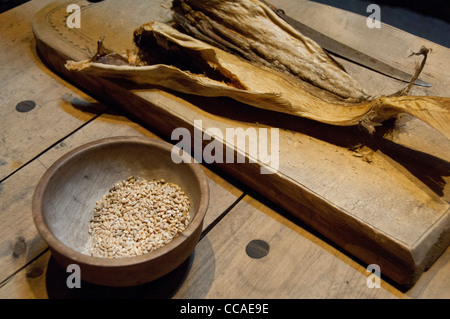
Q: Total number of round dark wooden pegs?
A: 2